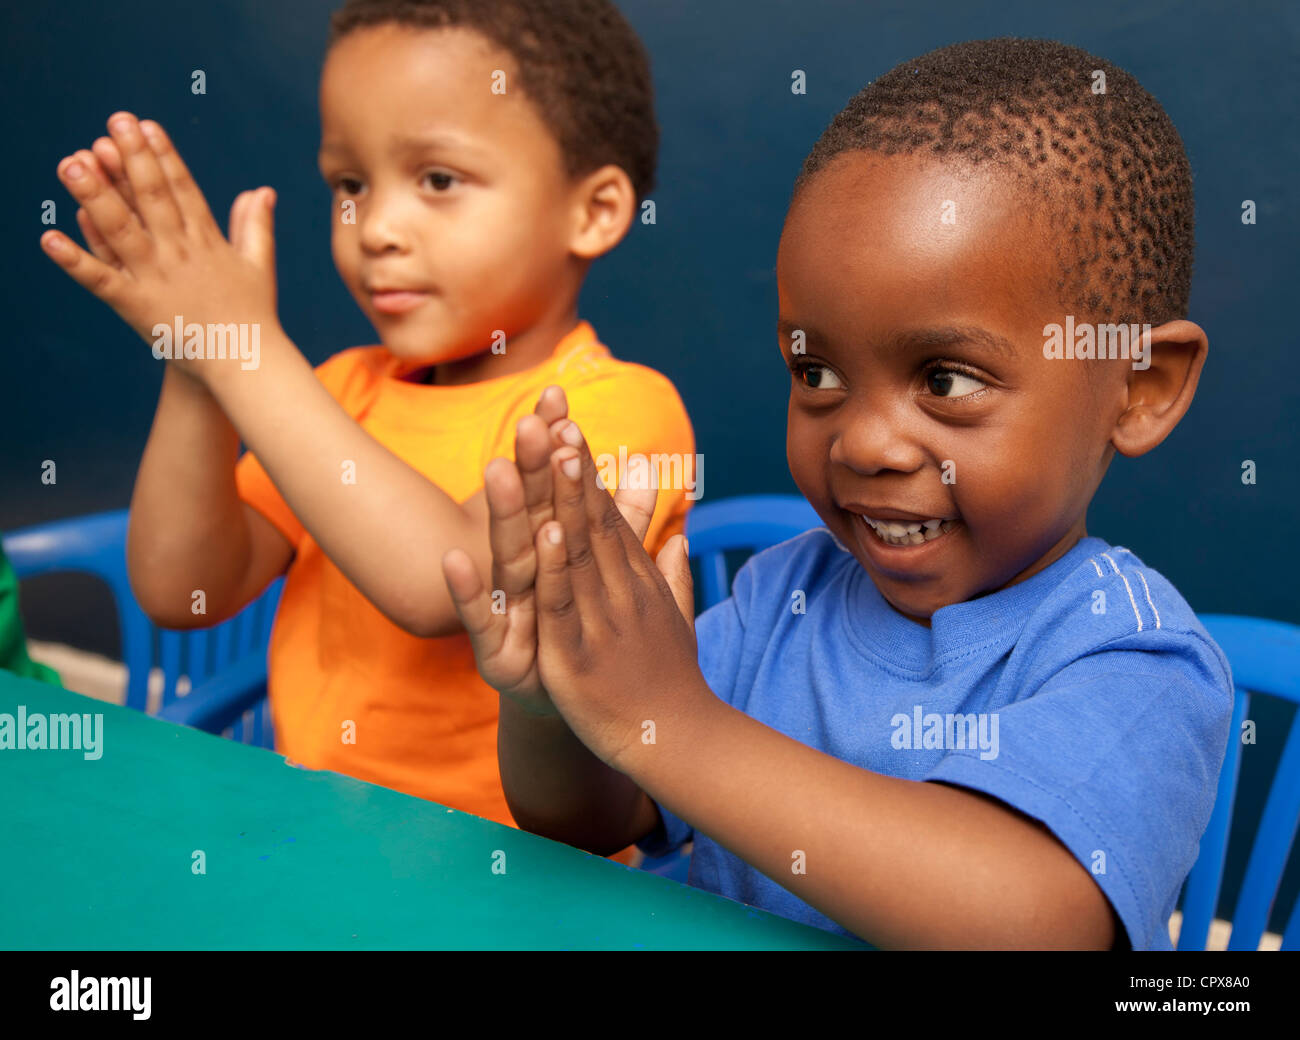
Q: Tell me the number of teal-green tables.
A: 1